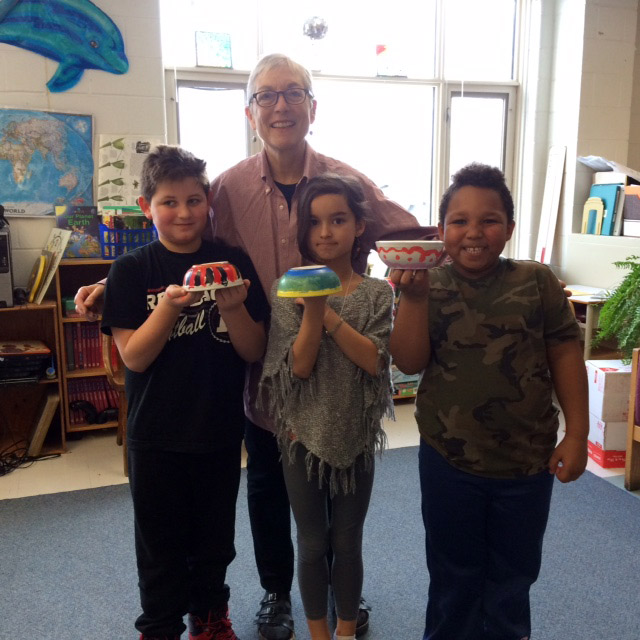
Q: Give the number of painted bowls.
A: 3